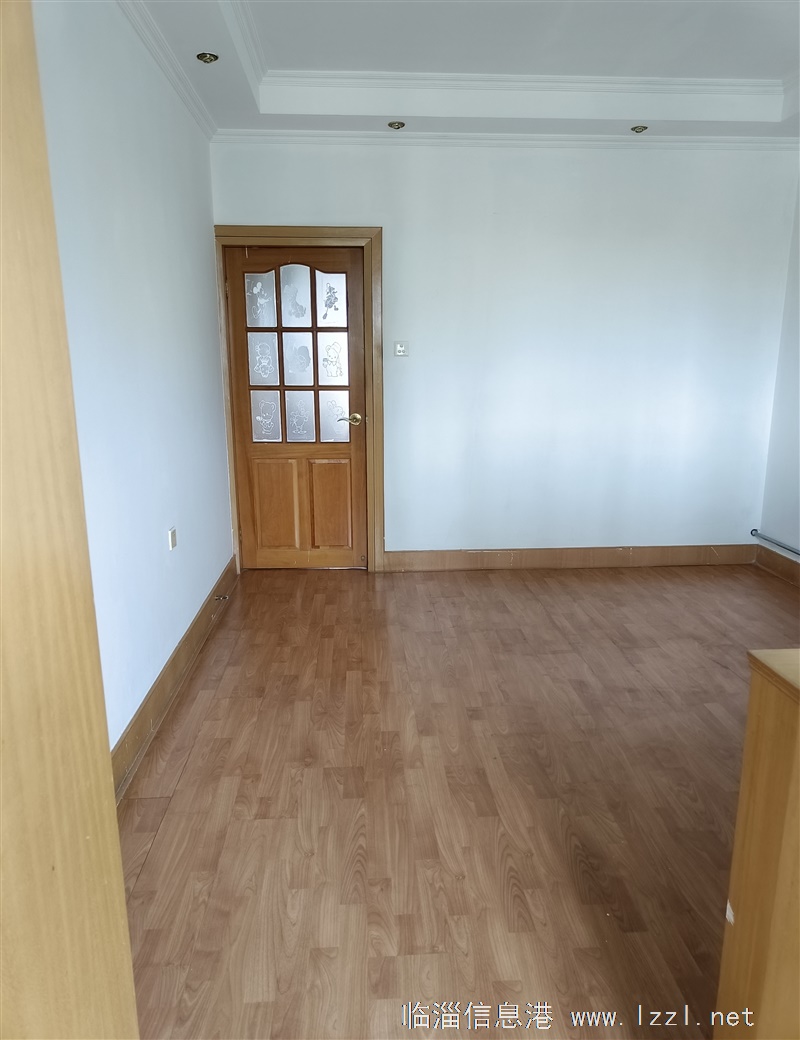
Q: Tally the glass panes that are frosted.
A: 9